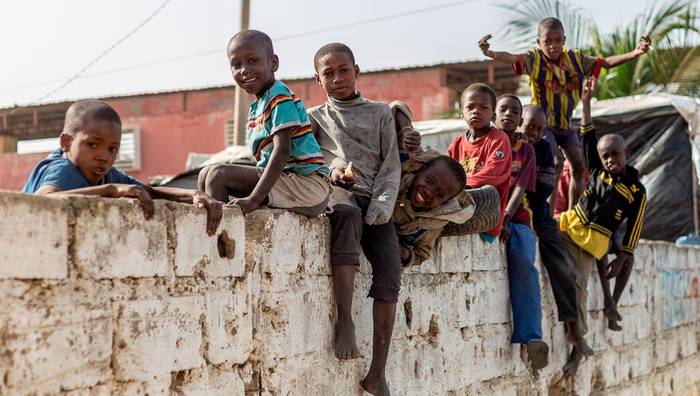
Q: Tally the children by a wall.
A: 9